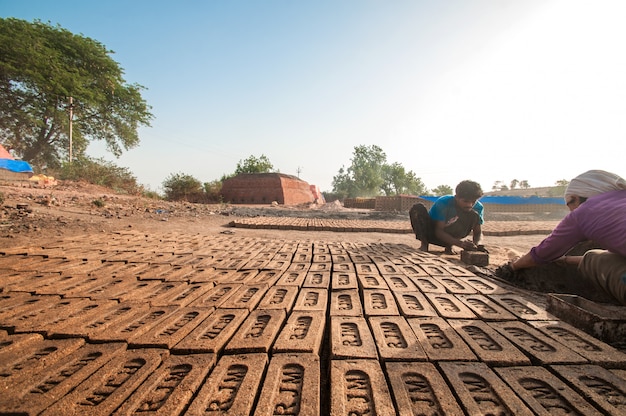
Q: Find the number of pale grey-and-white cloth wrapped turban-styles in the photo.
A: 1